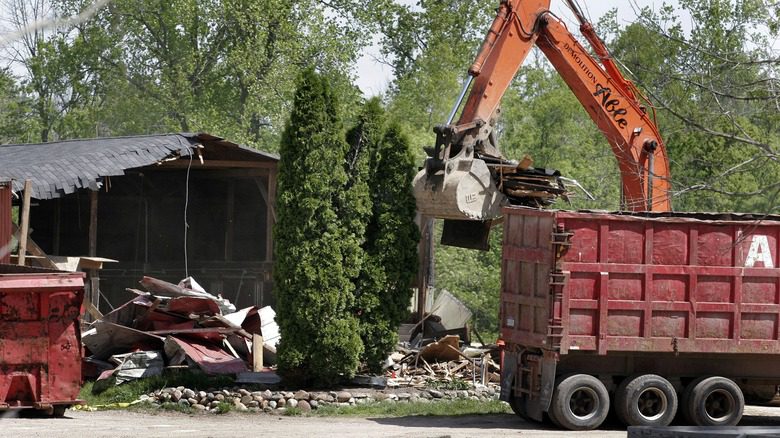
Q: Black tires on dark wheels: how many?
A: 3